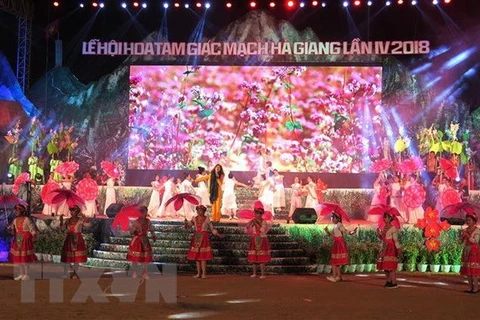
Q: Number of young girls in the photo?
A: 8